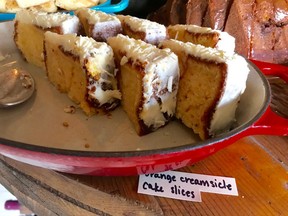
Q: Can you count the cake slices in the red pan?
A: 7